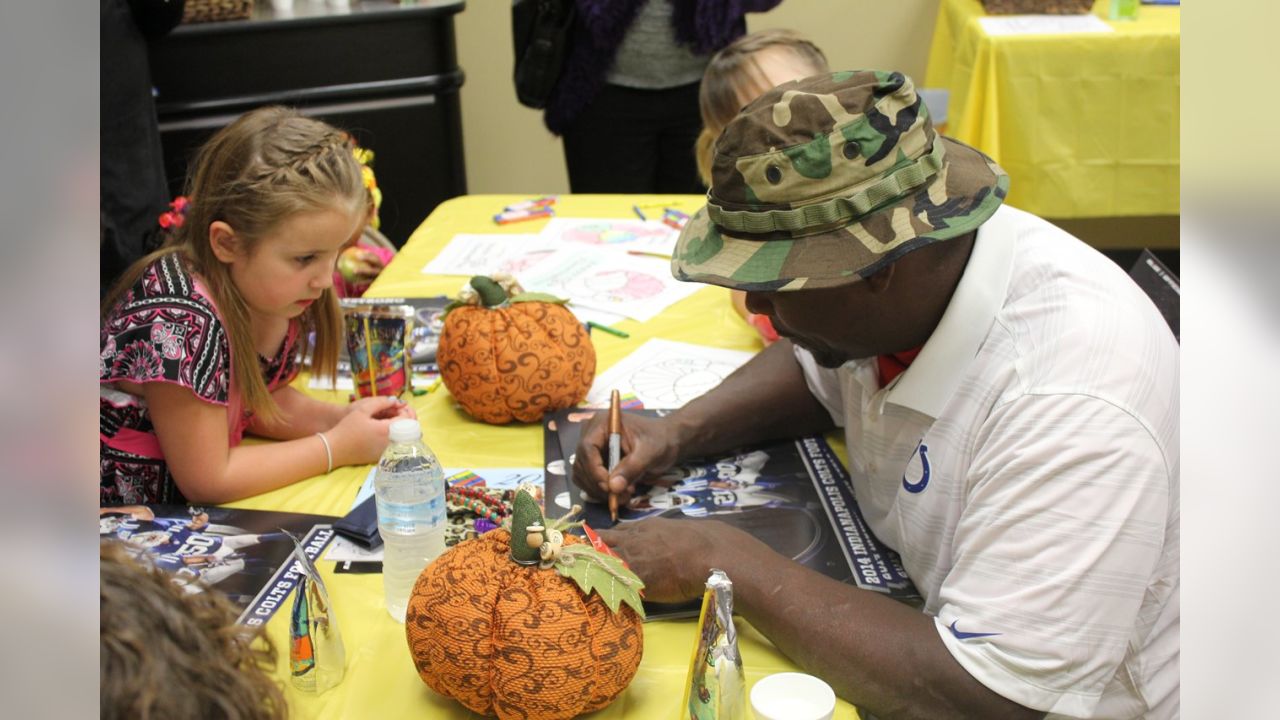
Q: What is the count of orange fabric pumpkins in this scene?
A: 2